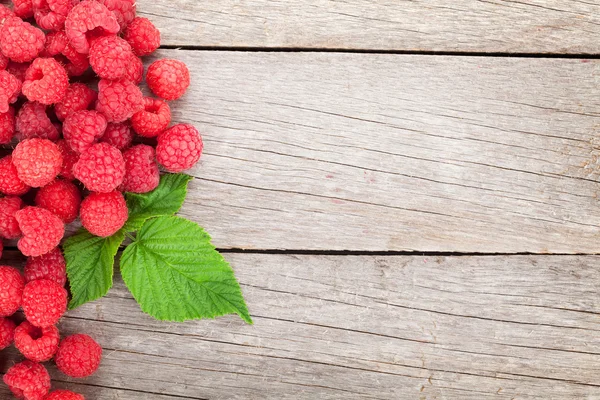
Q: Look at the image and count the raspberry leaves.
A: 3